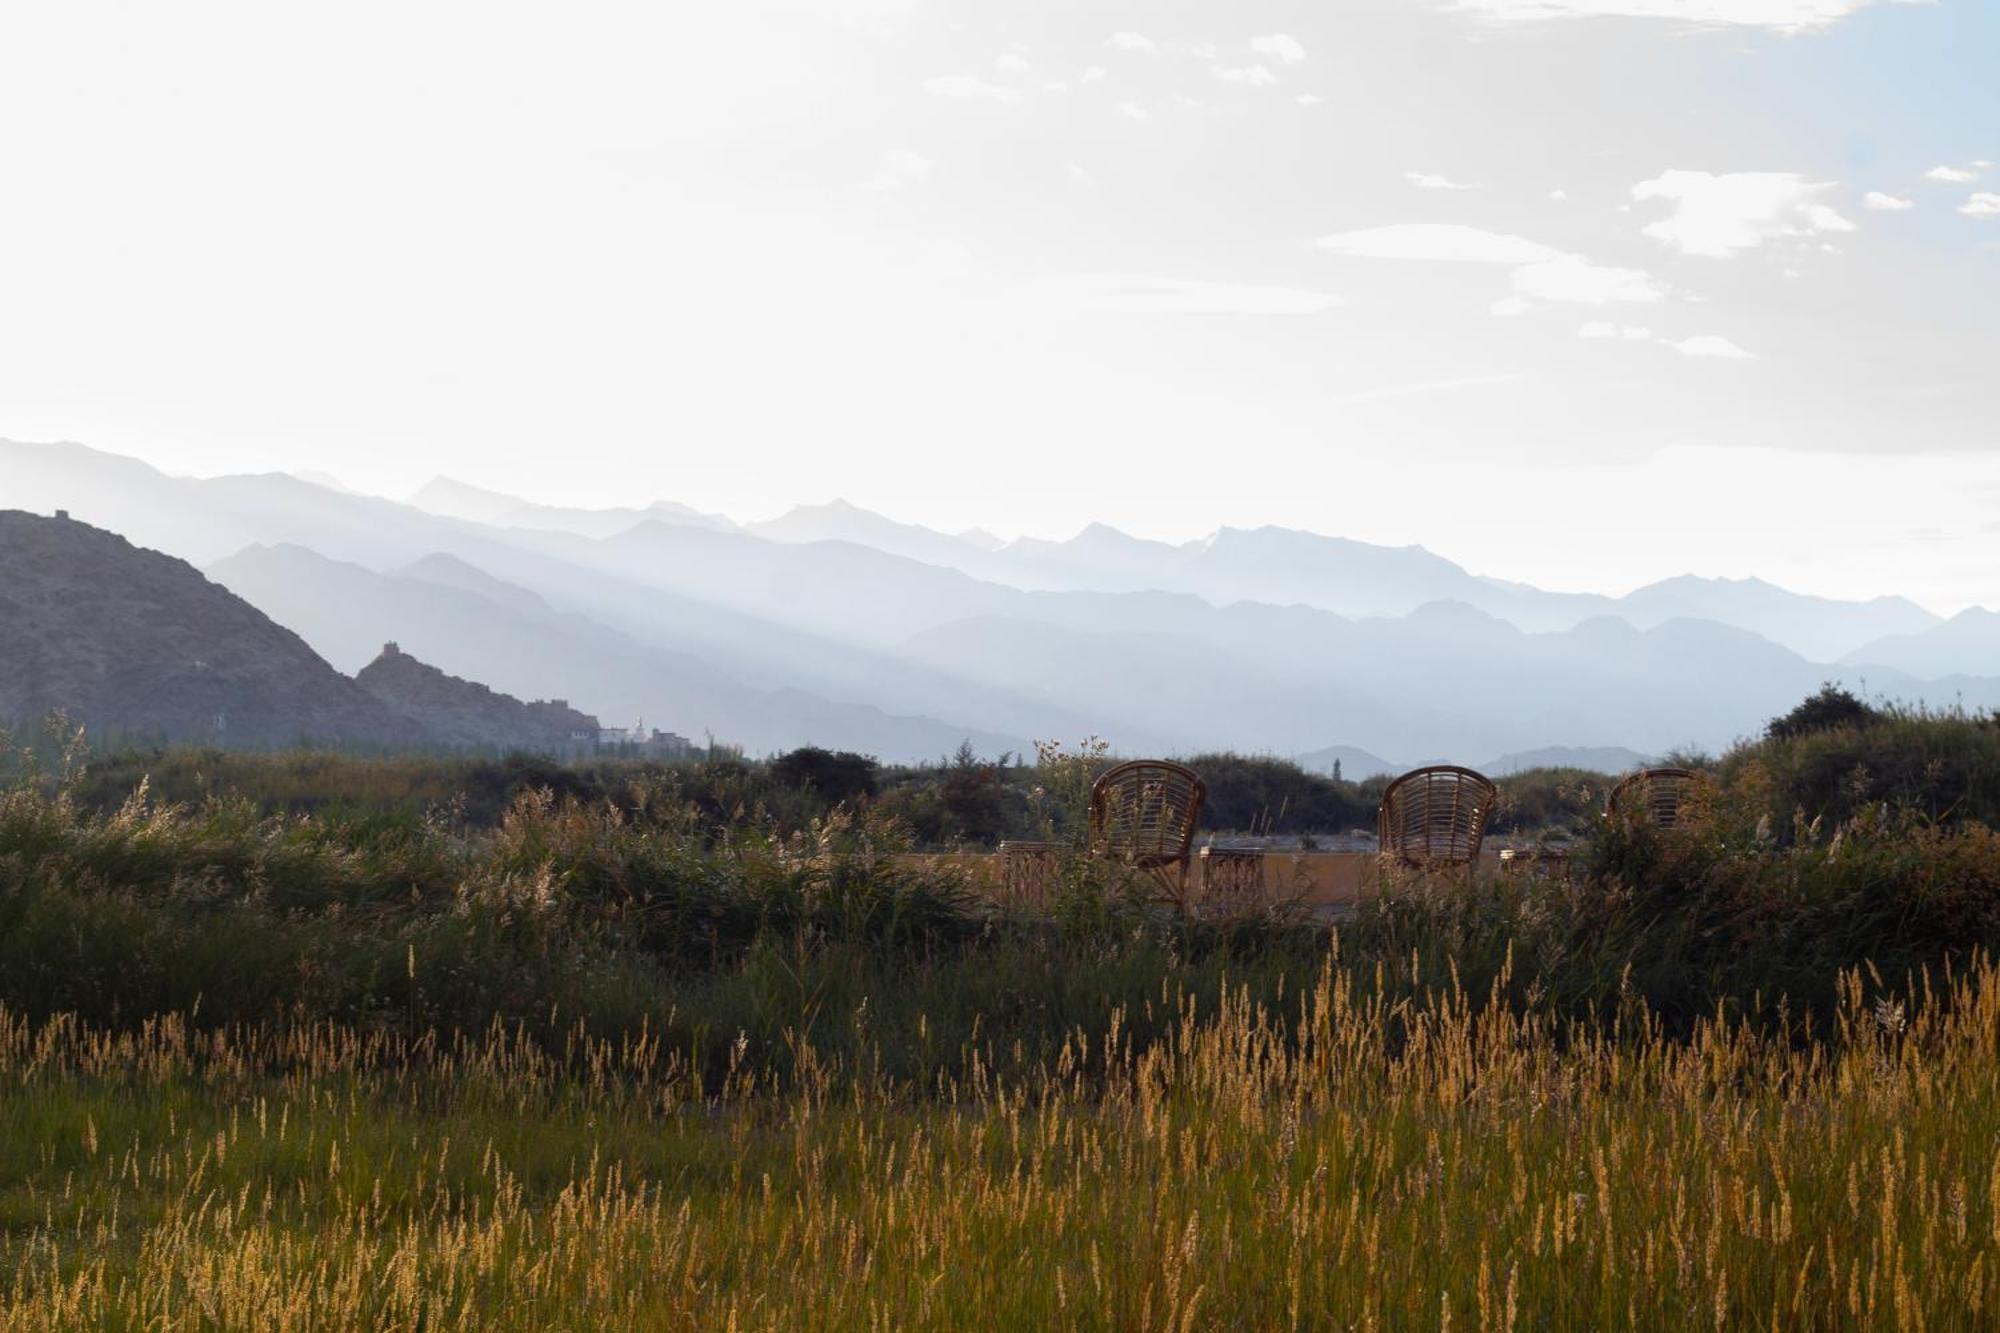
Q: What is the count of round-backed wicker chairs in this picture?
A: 3